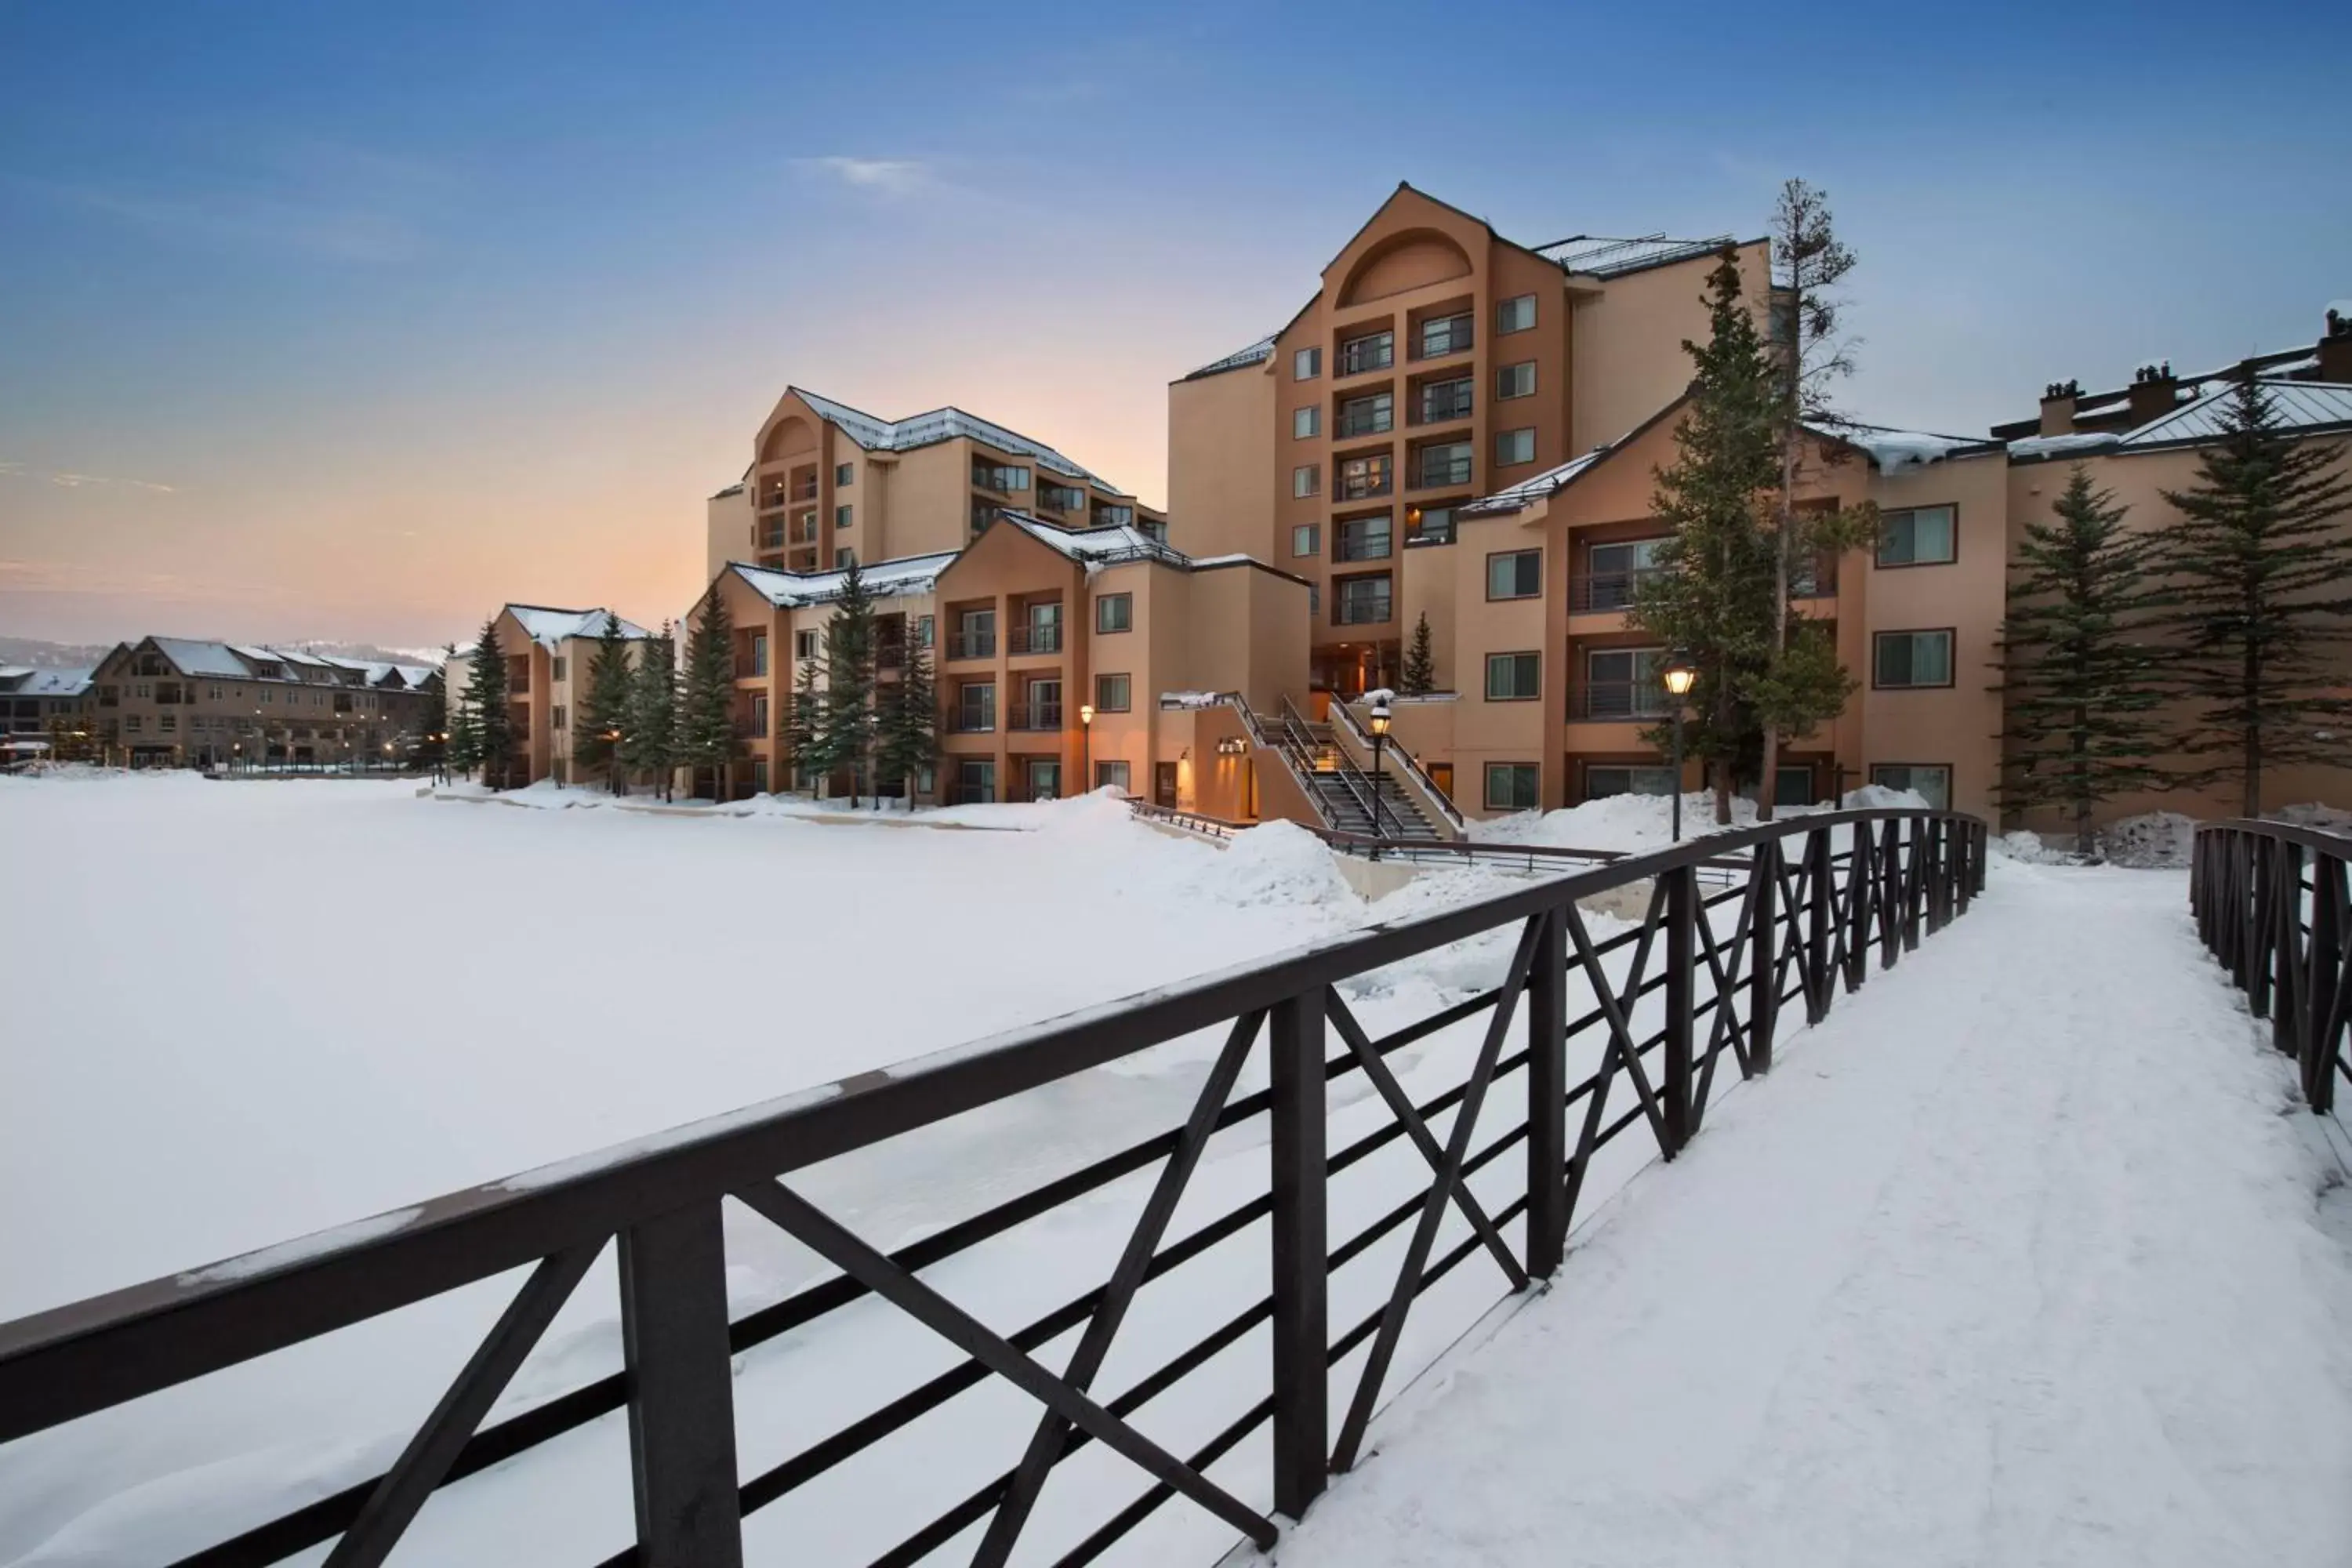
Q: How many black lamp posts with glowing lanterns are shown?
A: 3